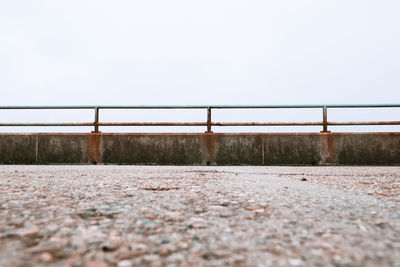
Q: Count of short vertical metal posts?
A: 3